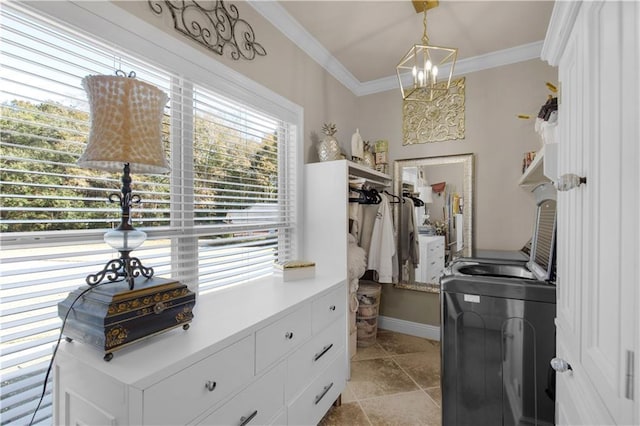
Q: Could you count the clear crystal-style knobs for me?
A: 2